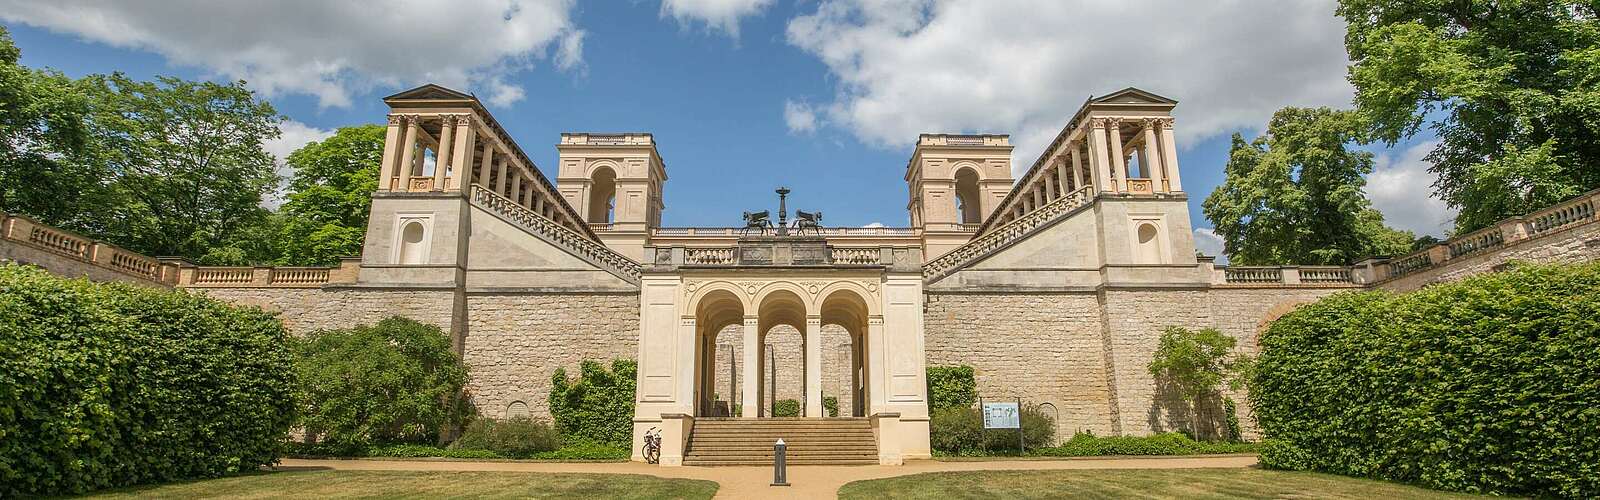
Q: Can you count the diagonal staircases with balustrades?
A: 2